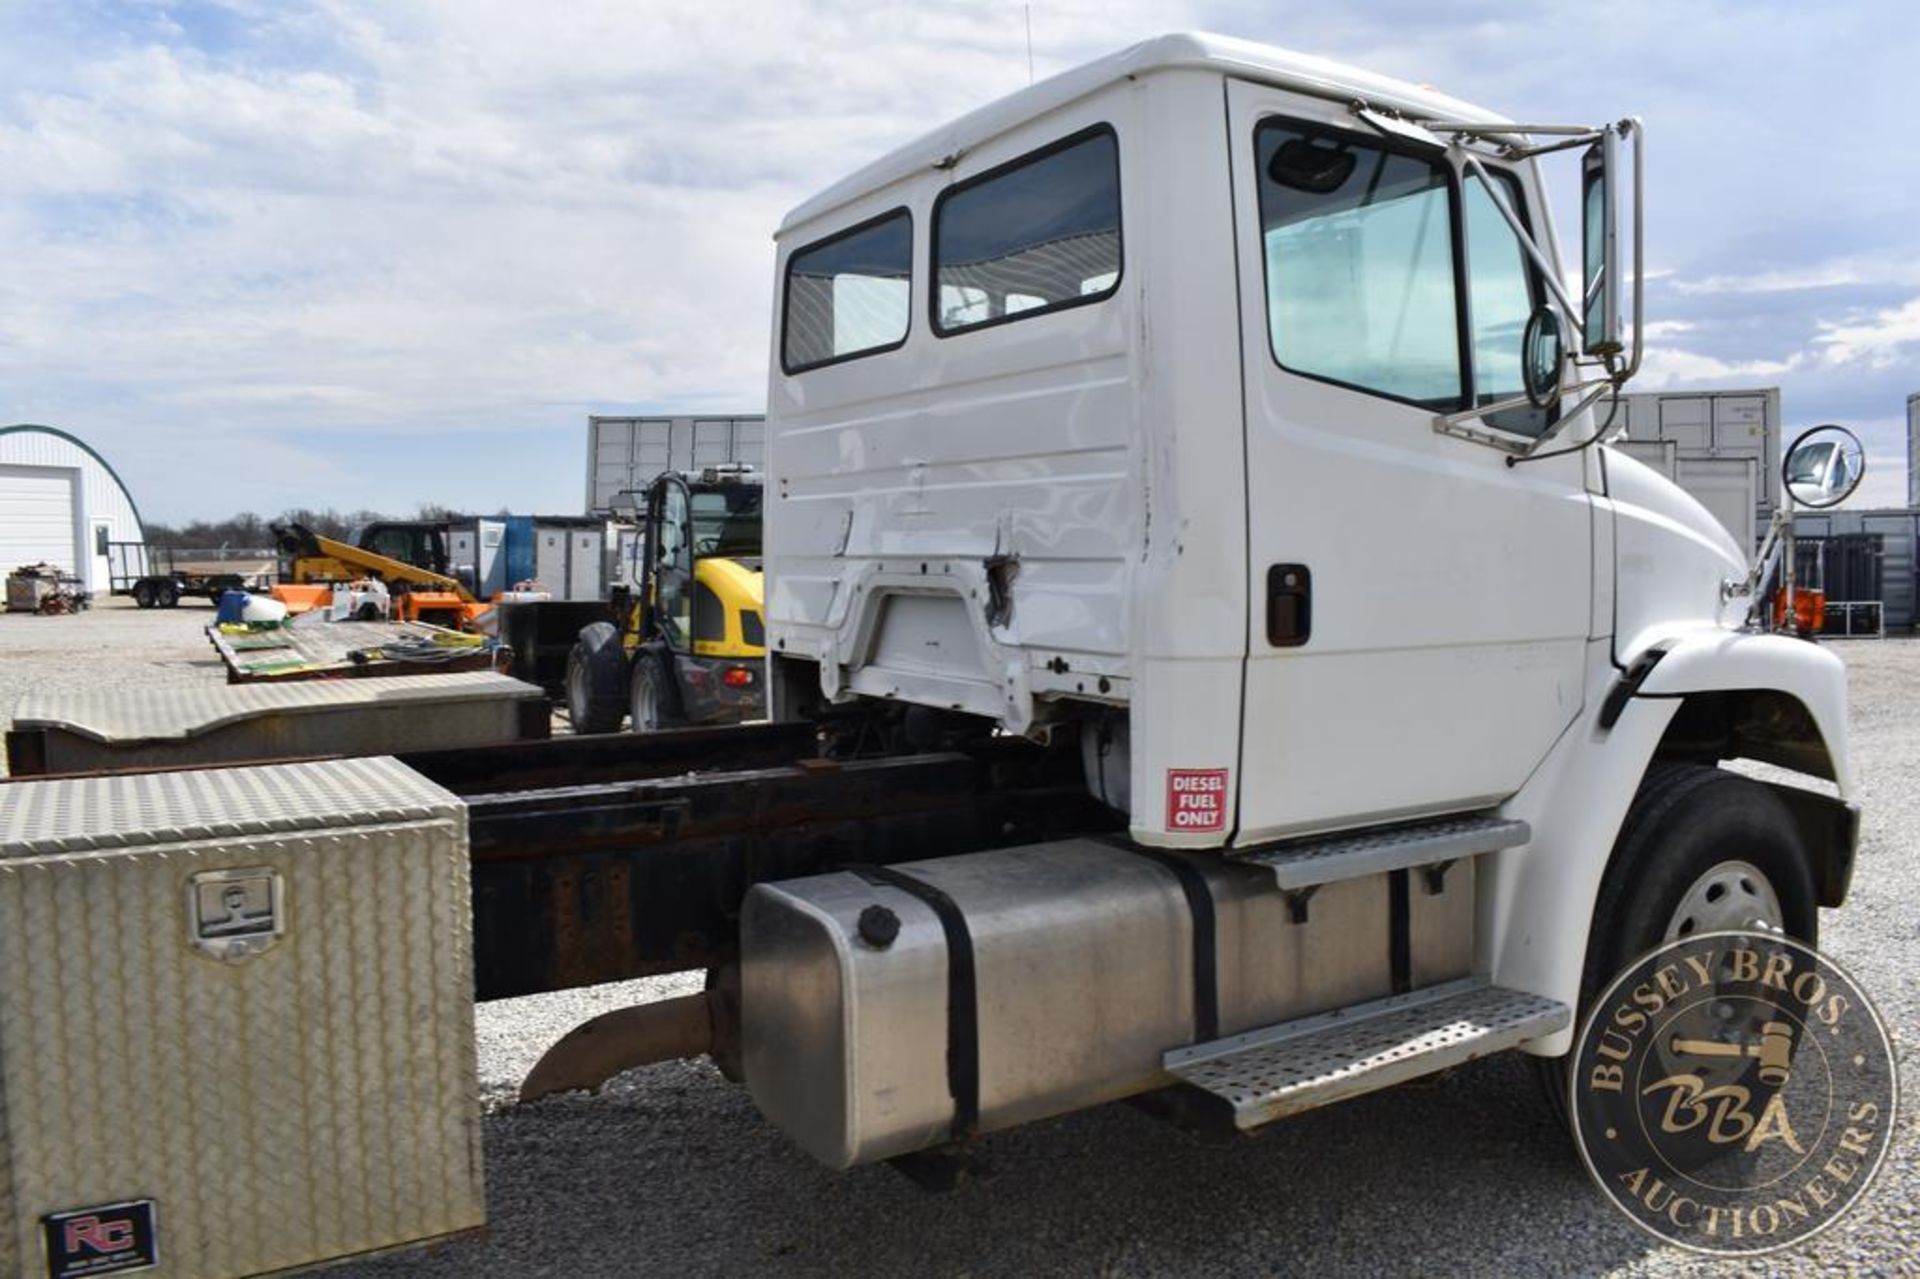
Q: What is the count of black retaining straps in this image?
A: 3